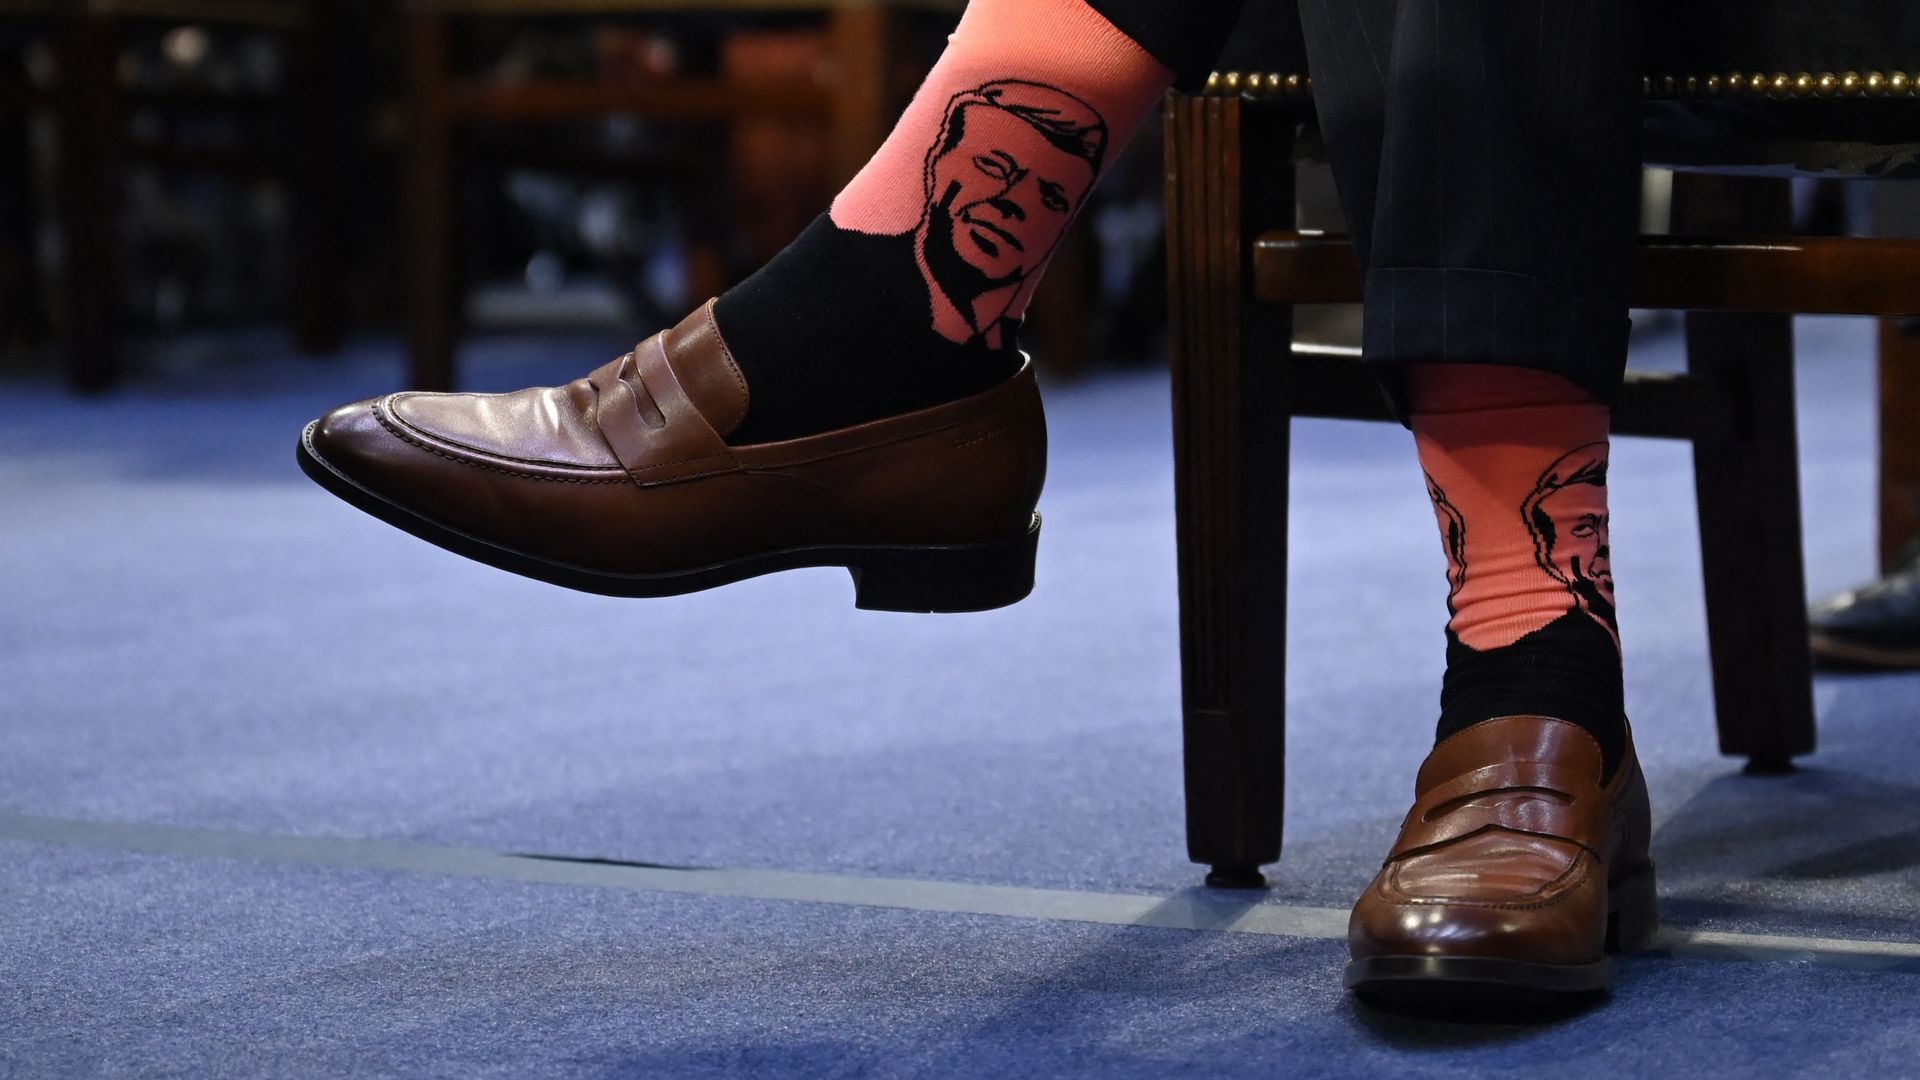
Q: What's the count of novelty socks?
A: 2